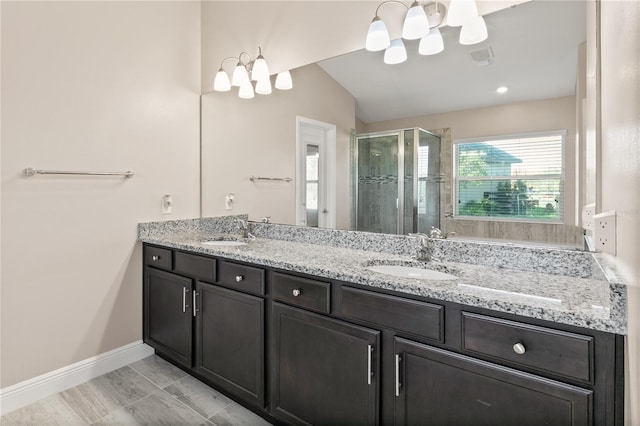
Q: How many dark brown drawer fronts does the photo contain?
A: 6